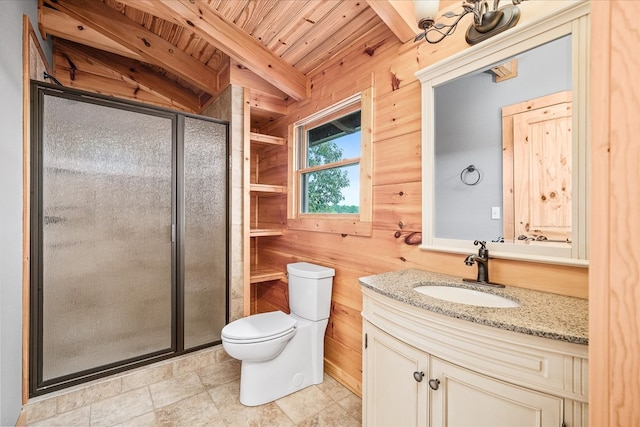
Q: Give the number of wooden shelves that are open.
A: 4